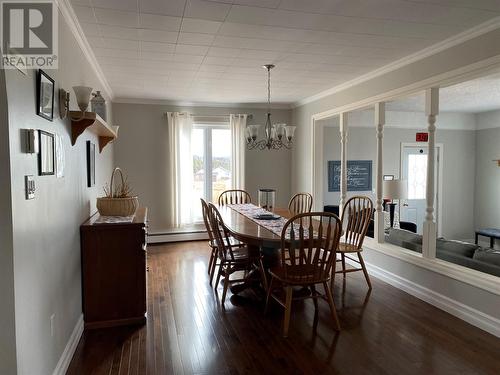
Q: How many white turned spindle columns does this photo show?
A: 3